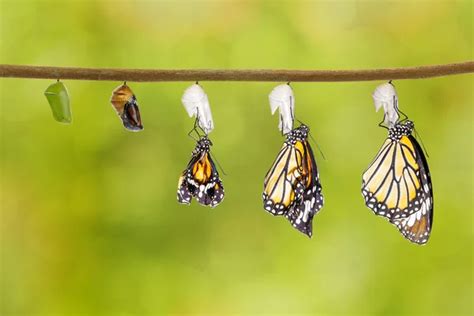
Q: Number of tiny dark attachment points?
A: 5